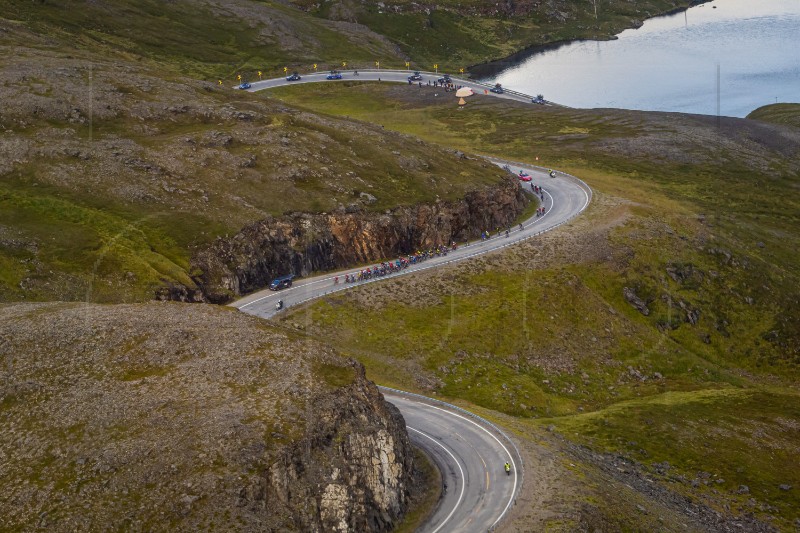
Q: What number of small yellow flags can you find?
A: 10